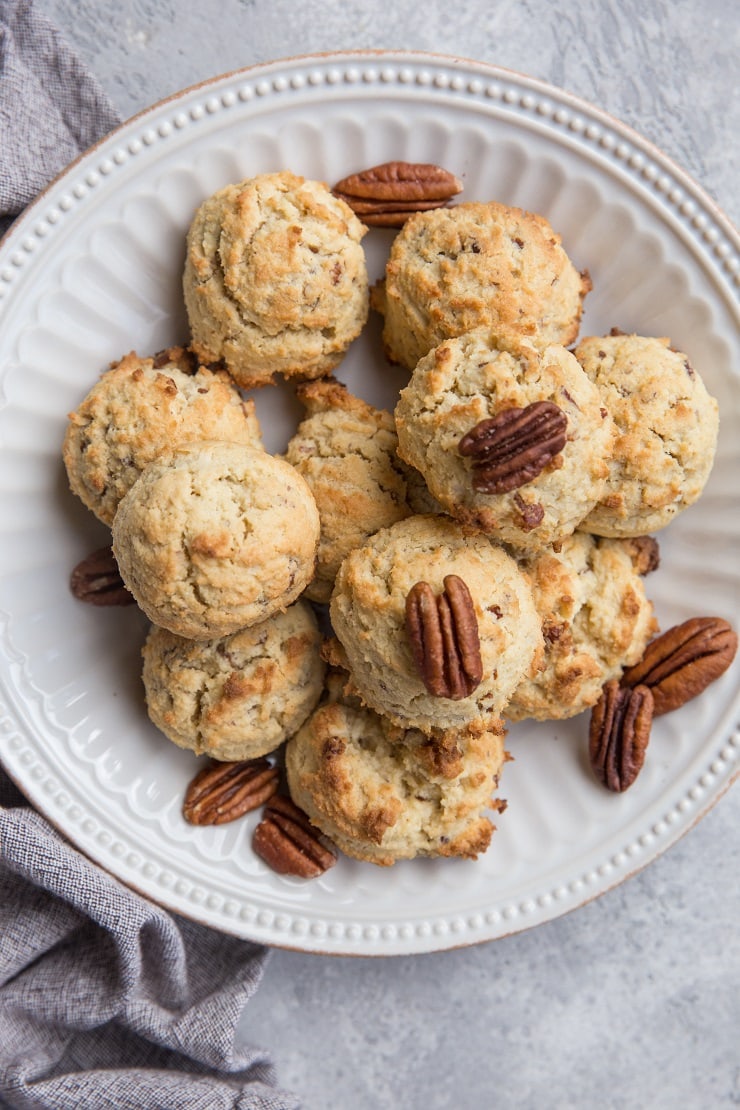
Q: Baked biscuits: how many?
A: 11